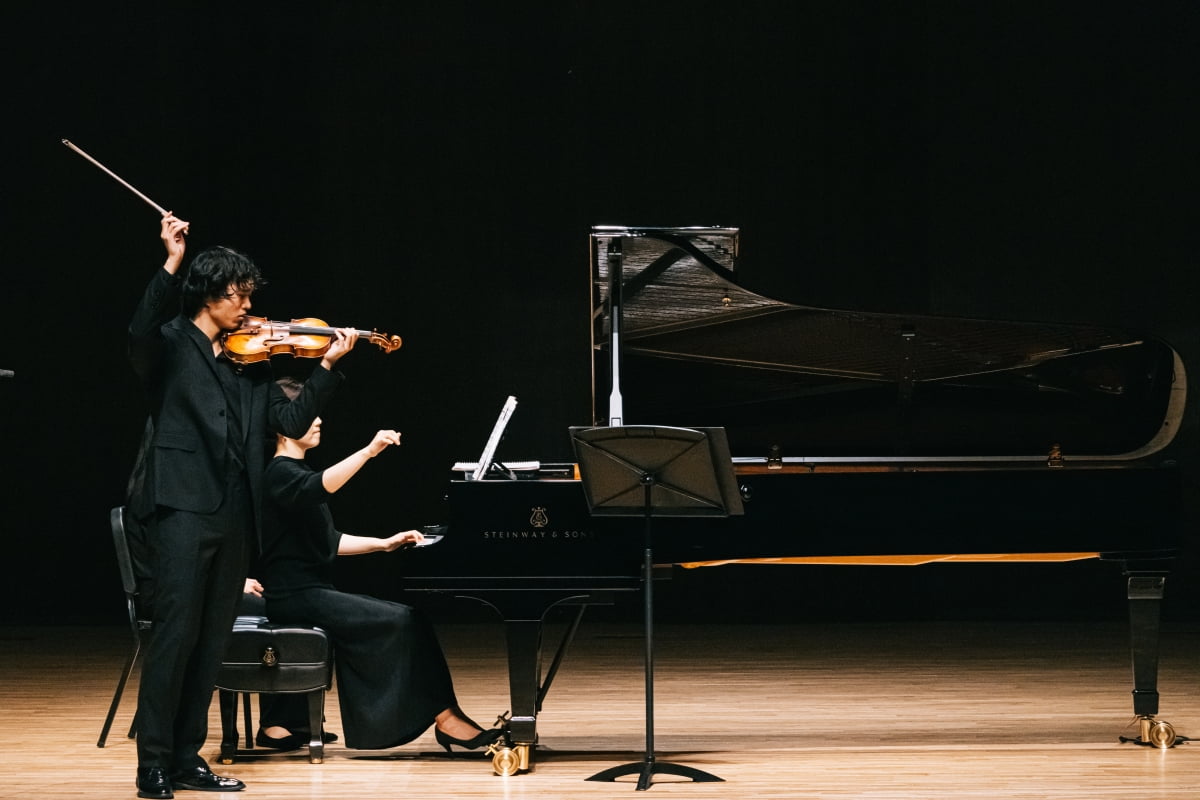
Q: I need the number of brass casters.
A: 2